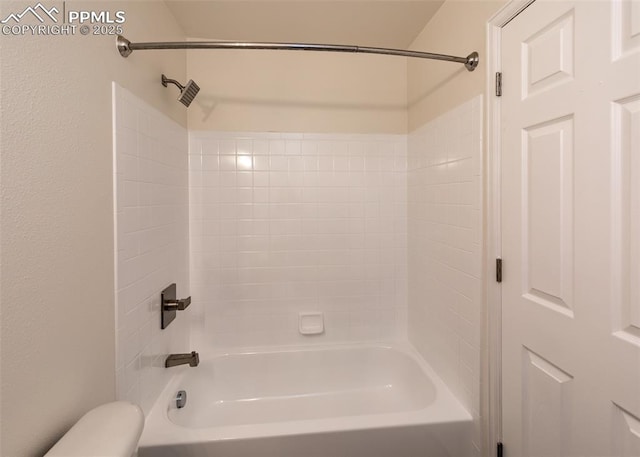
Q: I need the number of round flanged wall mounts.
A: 2